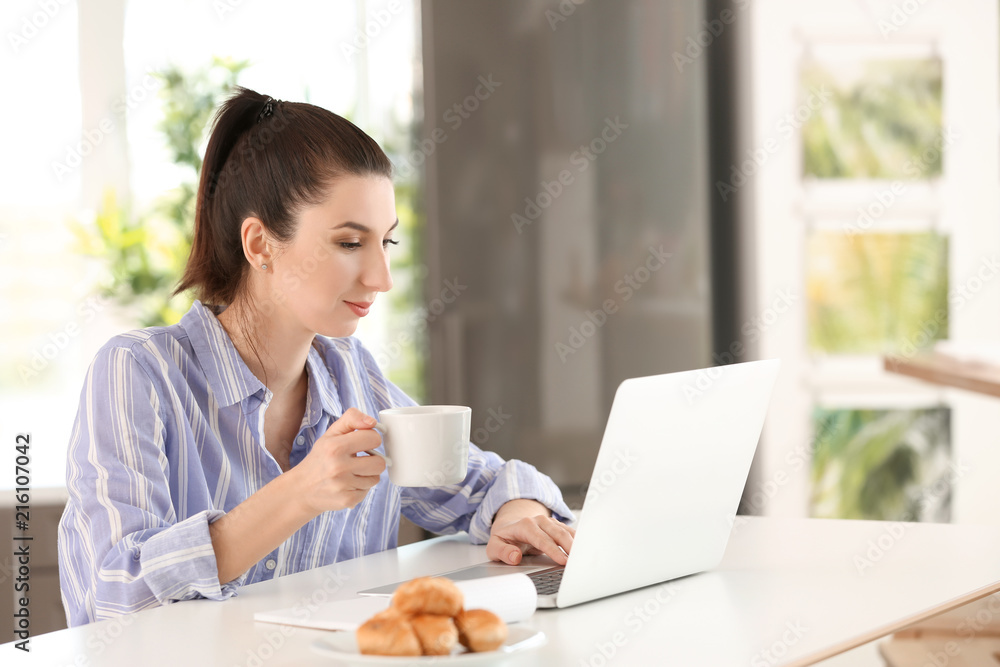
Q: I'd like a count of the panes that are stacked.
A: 3